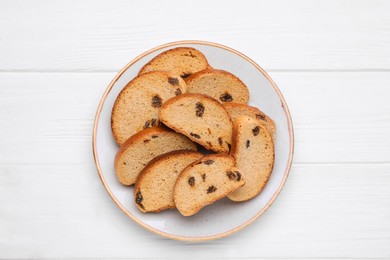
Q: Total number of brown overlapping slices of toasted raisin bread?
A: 9